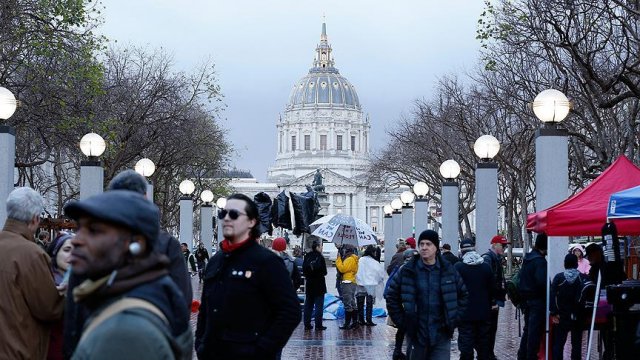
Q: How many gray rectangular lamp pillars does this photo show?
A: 13